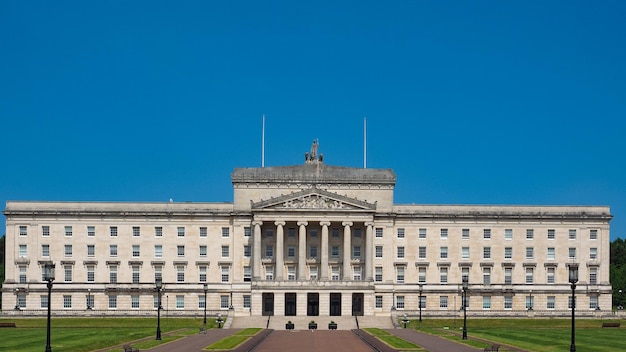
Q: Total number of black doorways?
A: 5